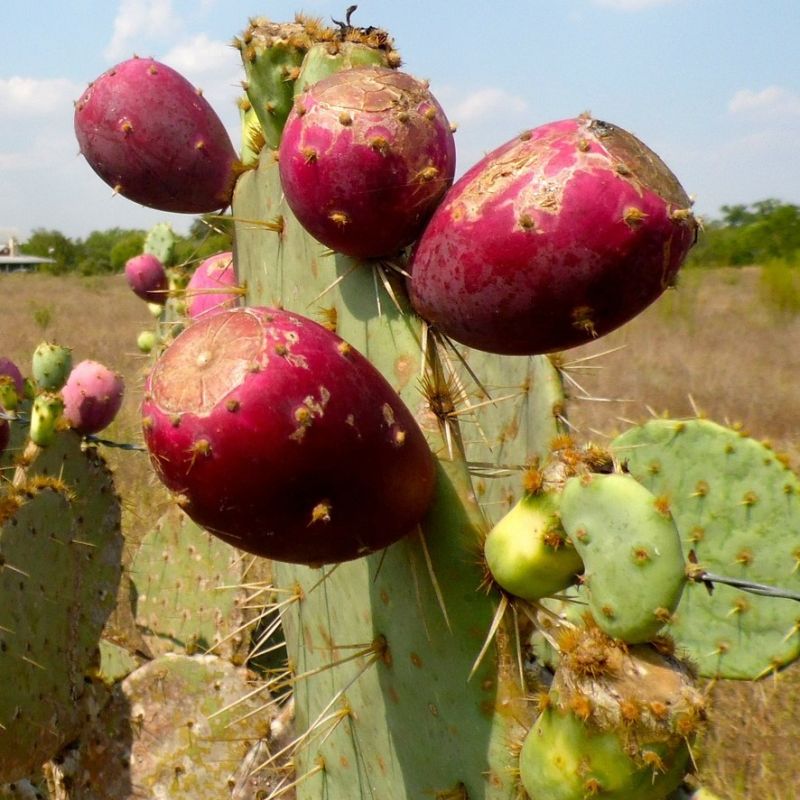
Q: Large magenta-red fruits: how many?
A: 4